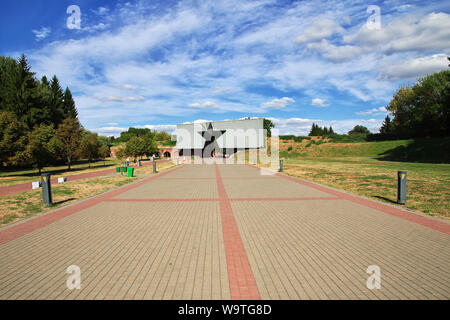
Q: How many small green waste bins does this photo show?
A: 3